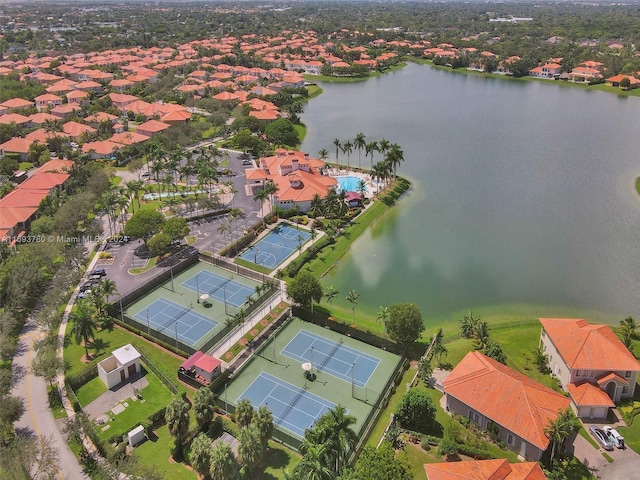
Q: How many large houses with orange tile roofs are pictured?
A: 3